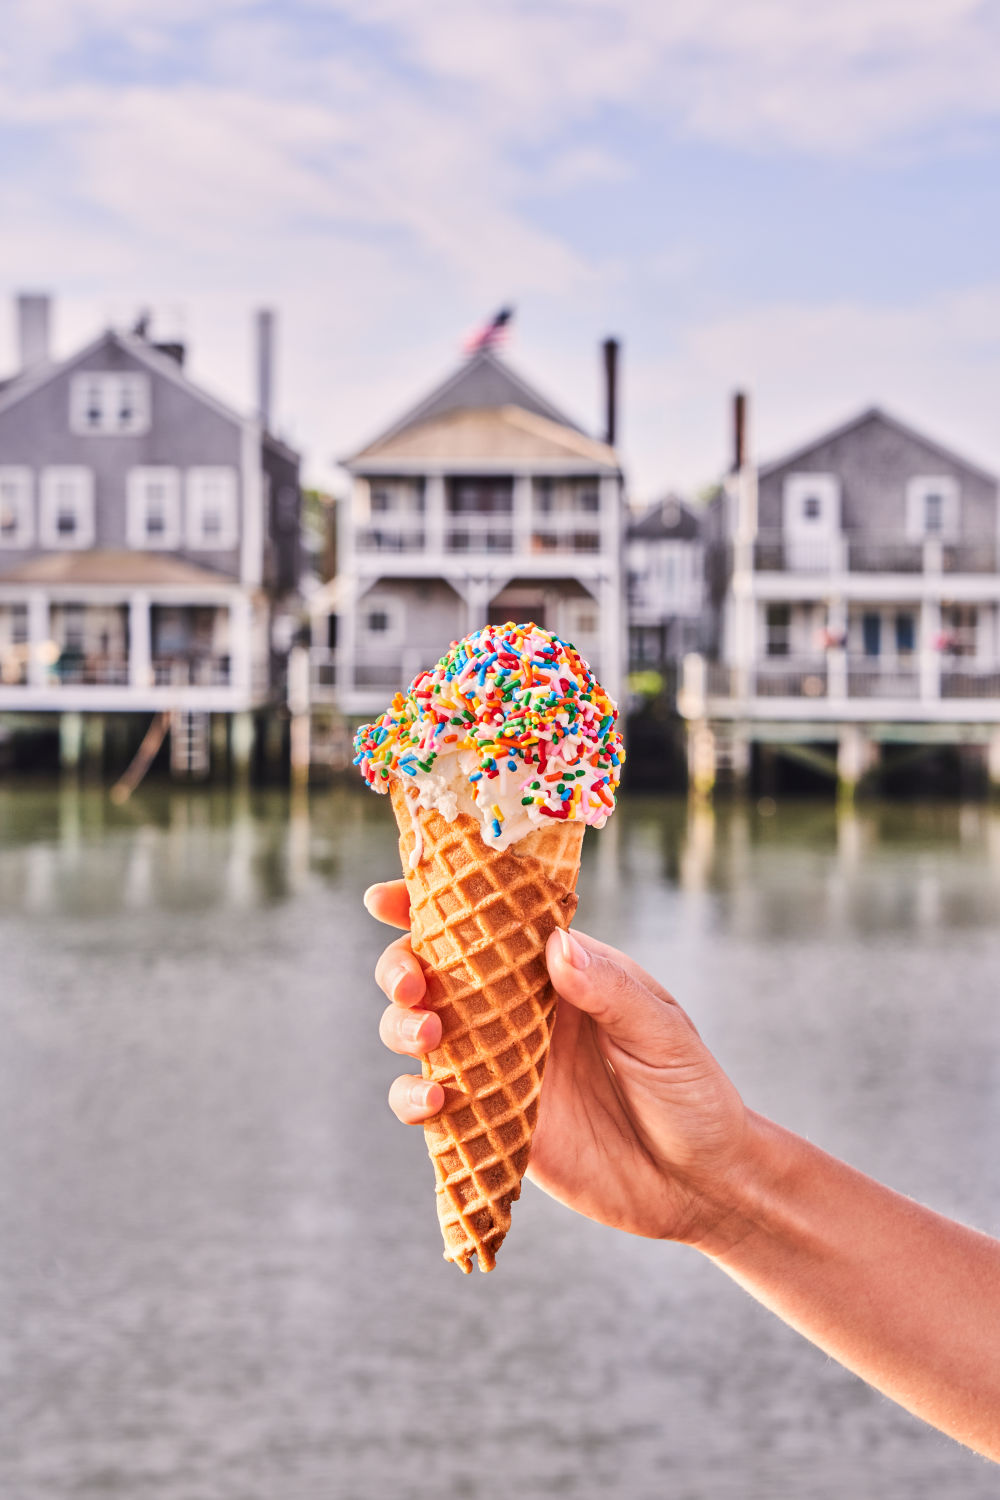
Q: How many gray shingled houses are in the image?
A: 3